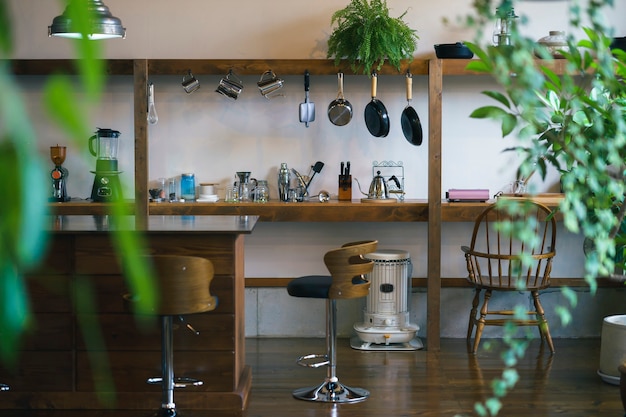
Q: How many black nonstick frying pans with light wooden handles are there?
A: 2